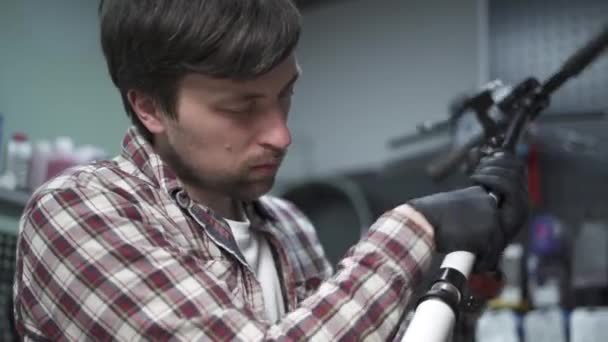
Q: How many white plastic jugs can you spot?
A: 3